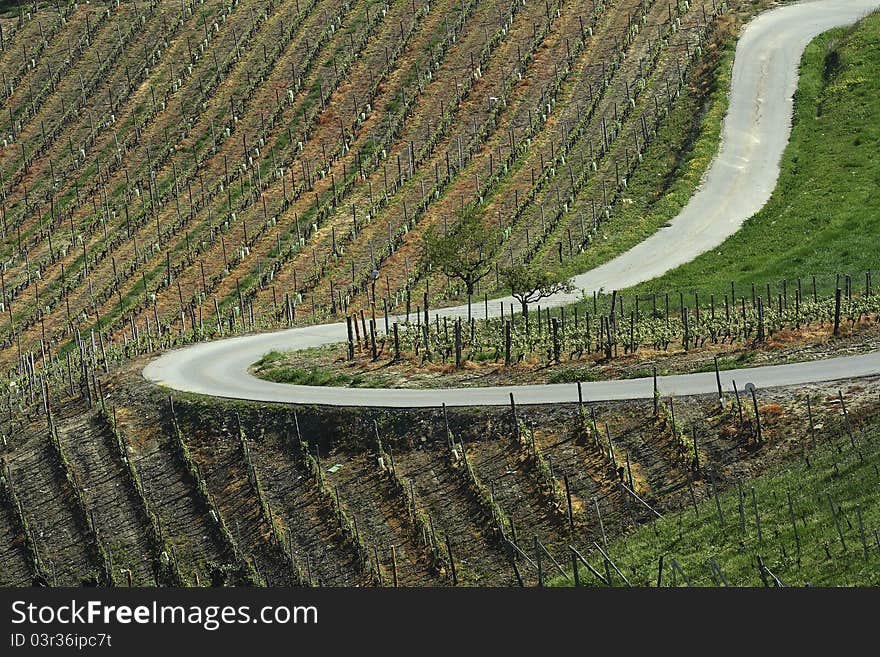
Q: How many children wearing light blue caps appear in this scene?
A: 0